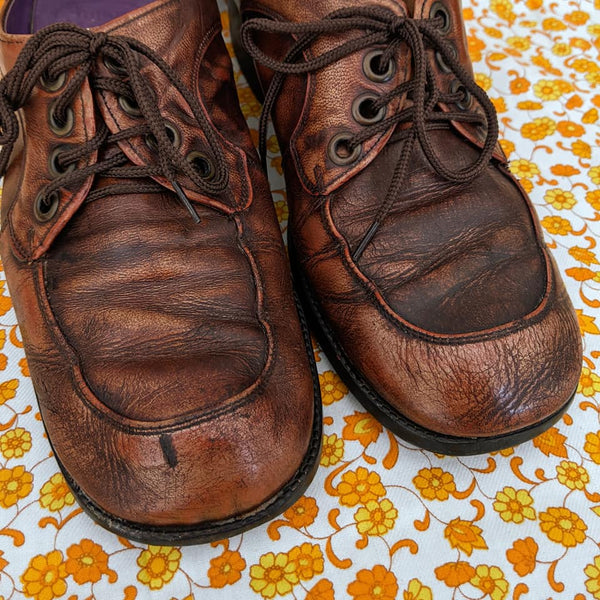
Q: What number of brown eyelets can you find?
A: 14